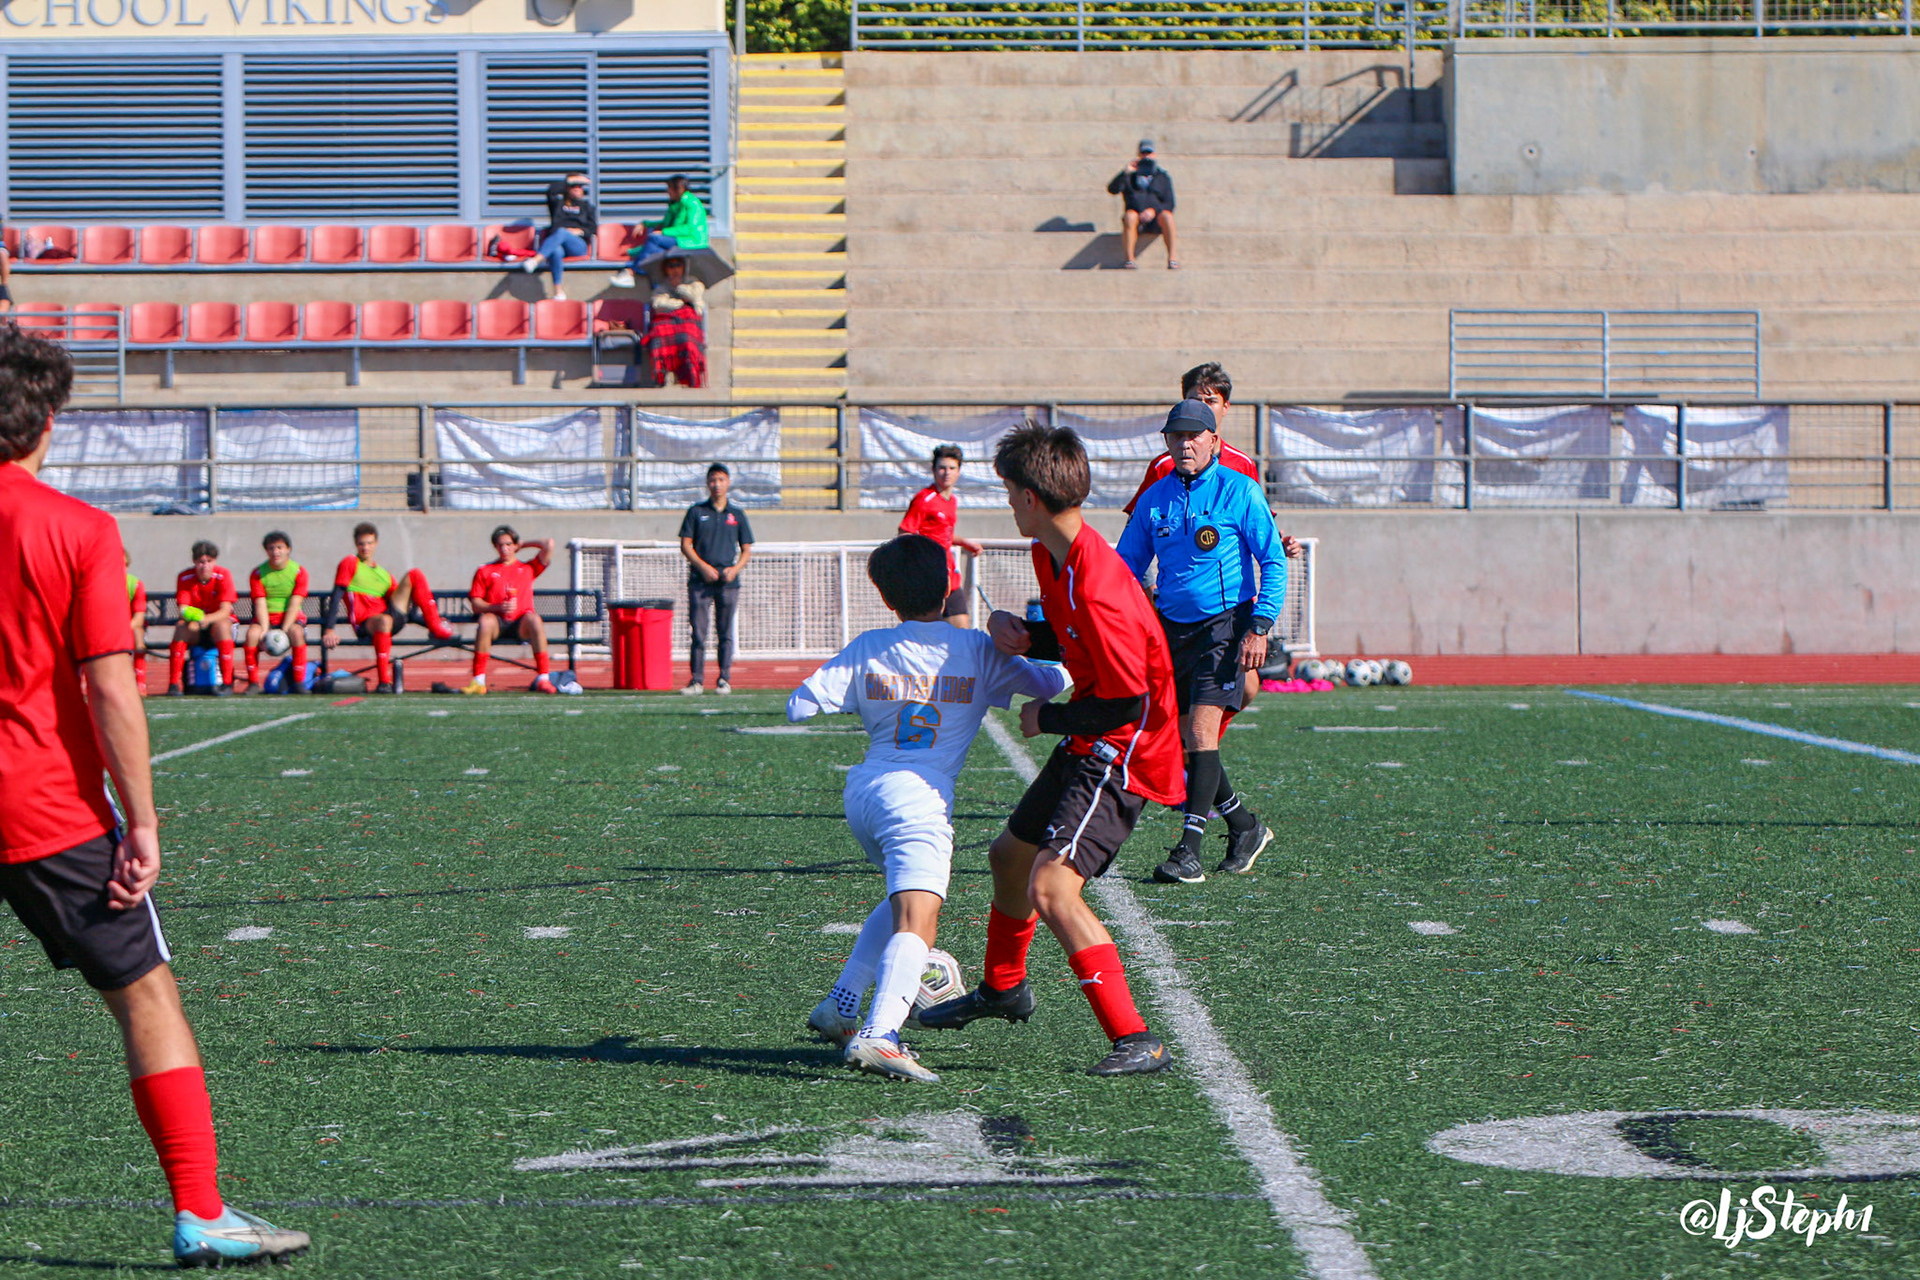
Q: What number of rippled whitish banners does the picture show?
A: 9